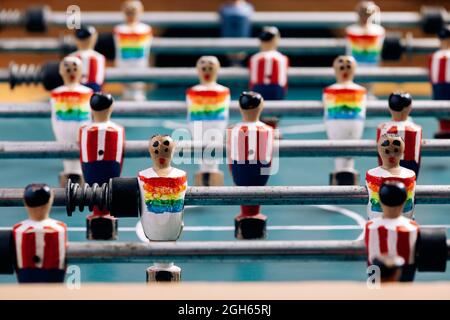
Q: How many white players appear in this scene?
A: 7